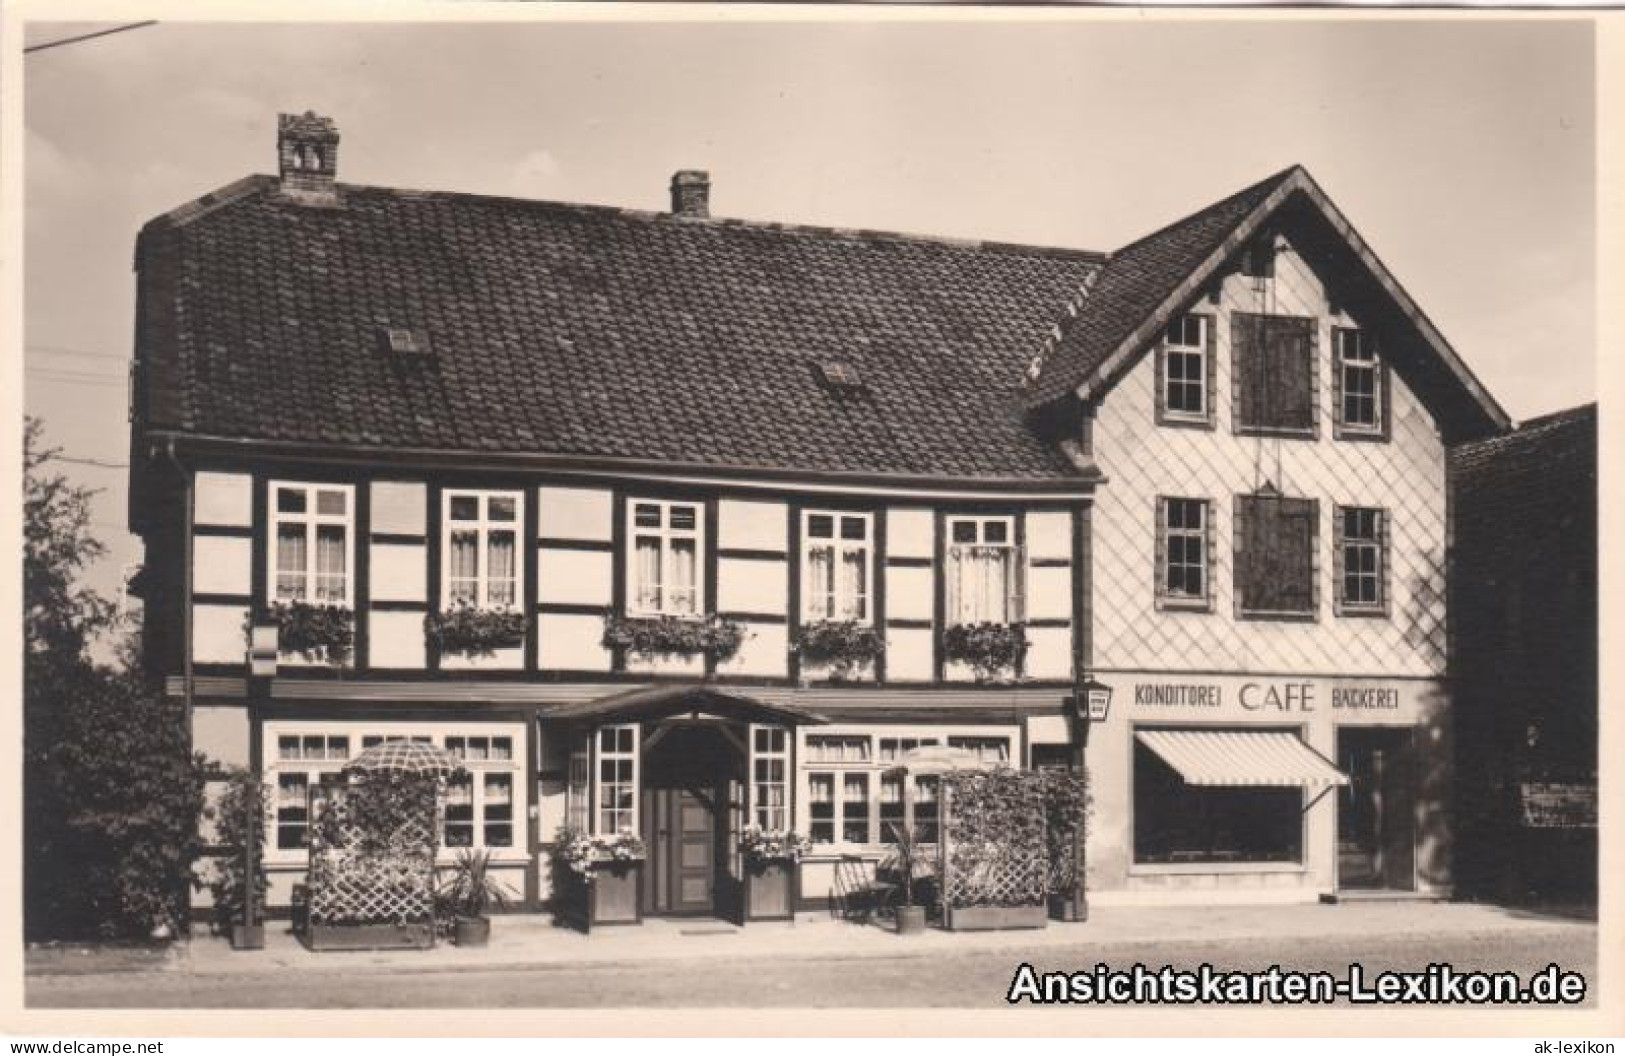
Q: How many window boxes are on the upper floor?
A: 5